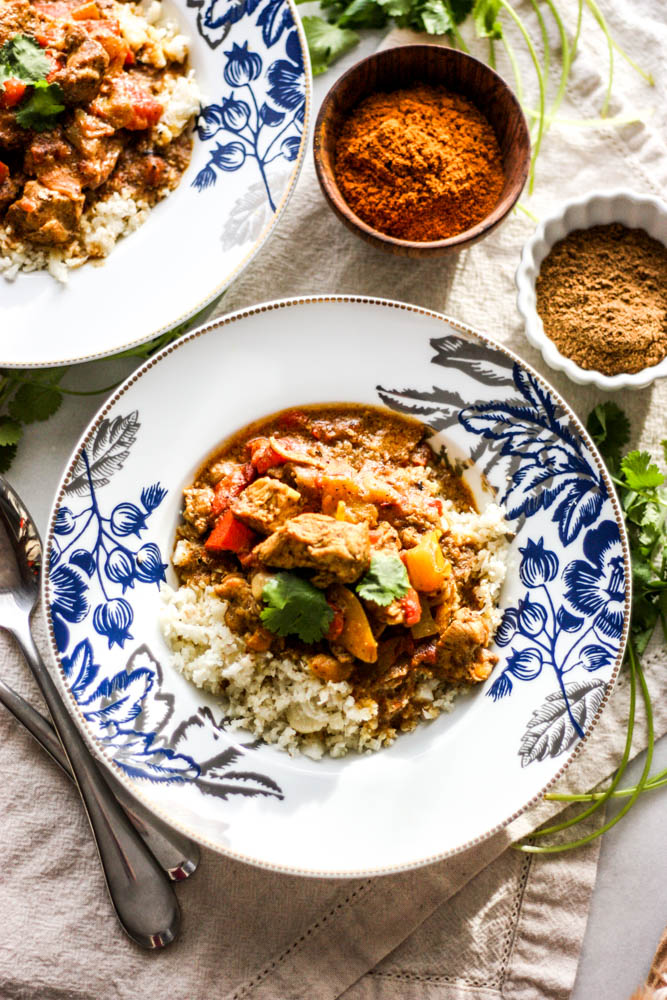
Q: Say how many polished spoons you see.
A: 2